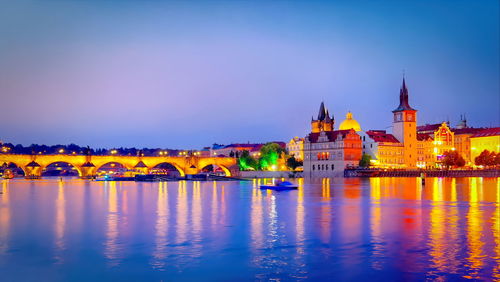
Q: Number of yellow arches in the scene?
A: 5